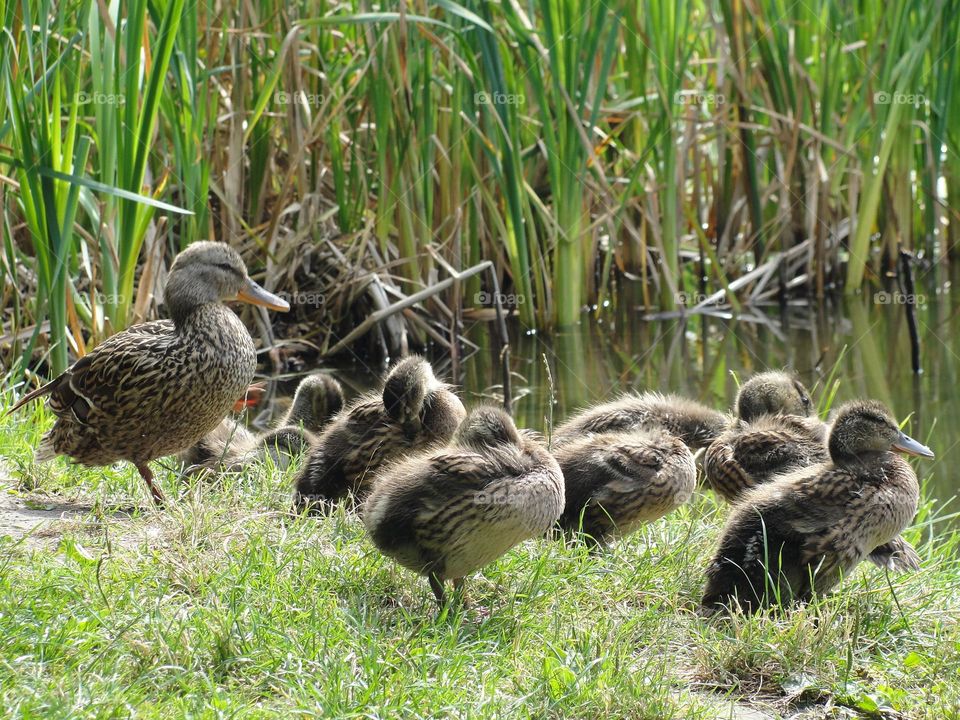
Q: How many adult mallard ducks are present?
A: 1